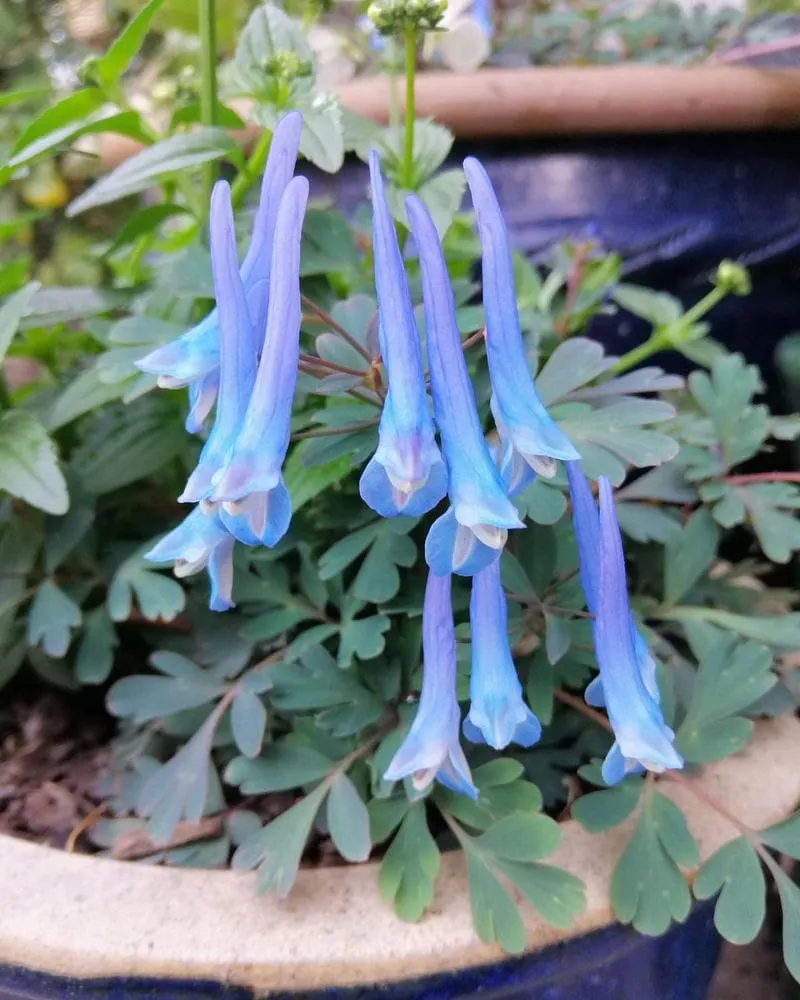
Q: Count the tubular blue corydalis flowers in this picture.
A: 11